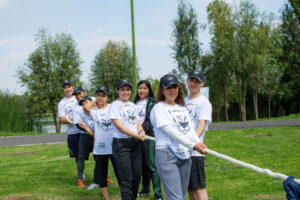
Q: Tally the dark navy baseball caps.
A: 7